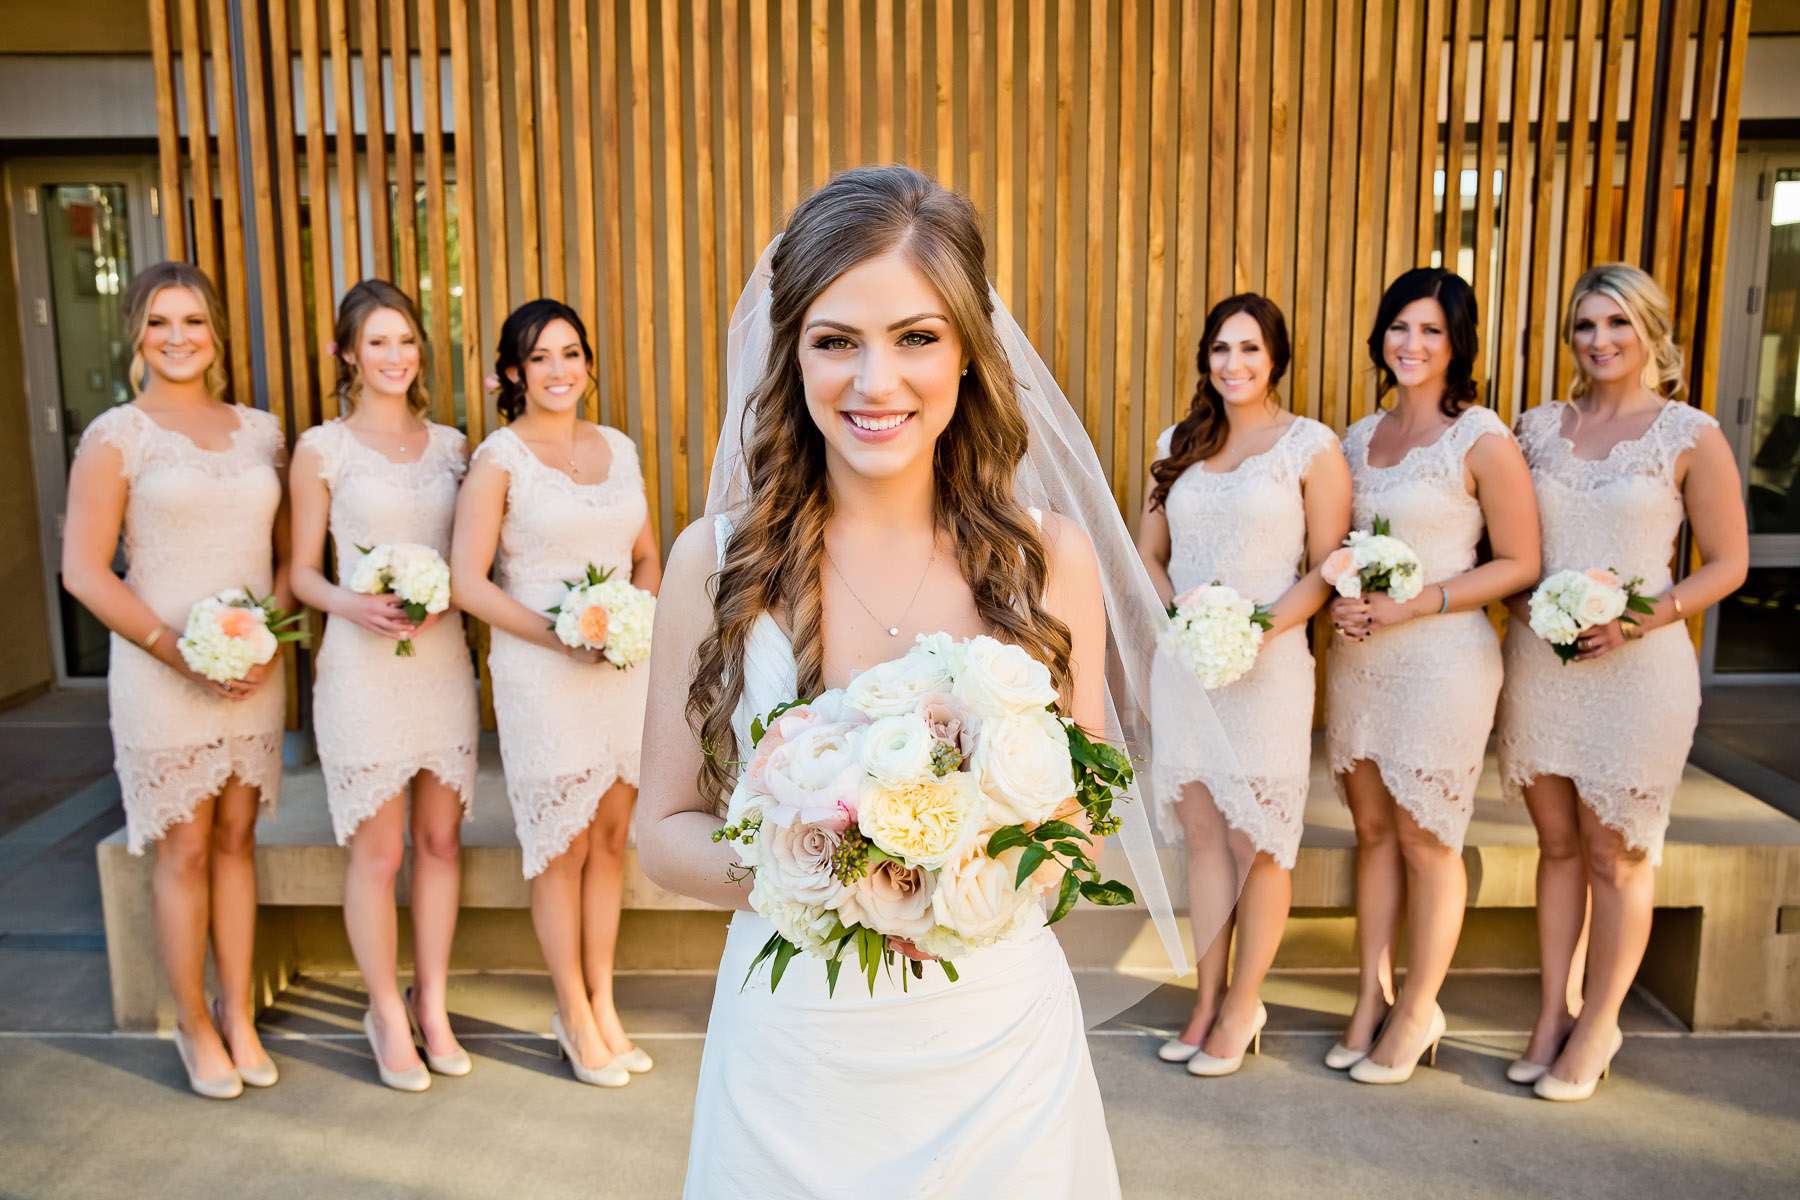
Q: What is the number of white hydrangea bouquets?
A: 6